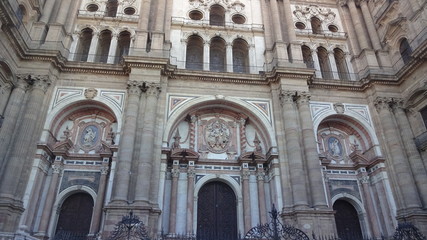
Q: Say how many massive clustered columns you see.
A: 4